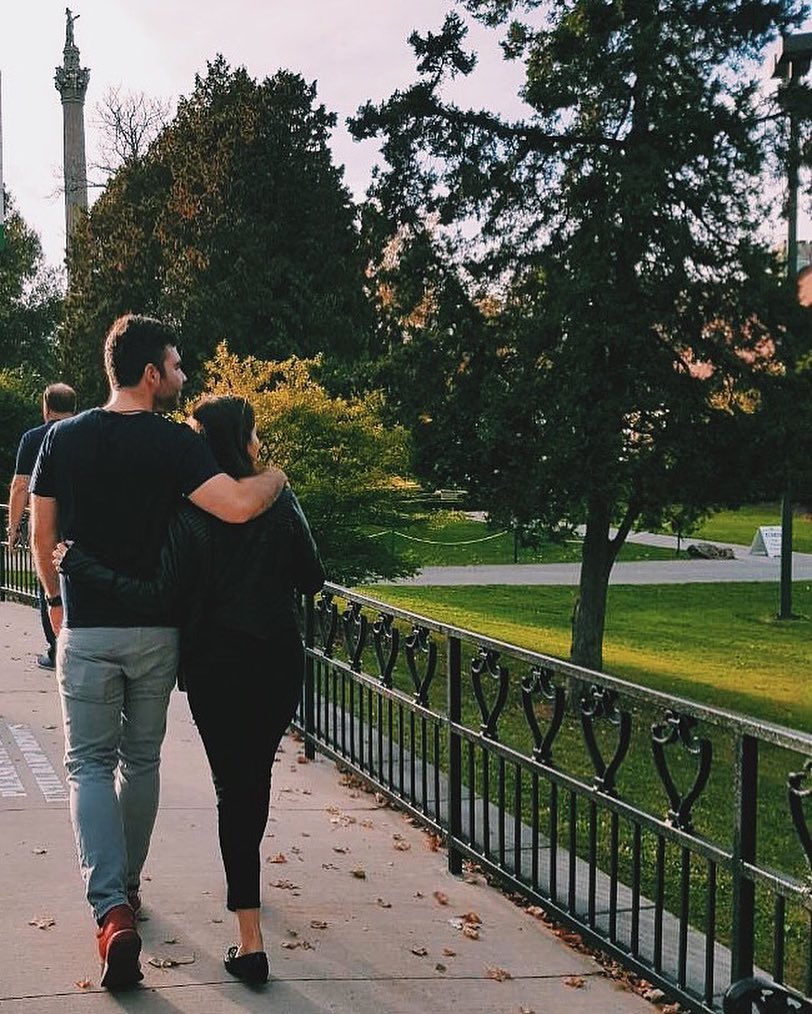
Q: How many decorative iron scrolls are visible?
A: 9